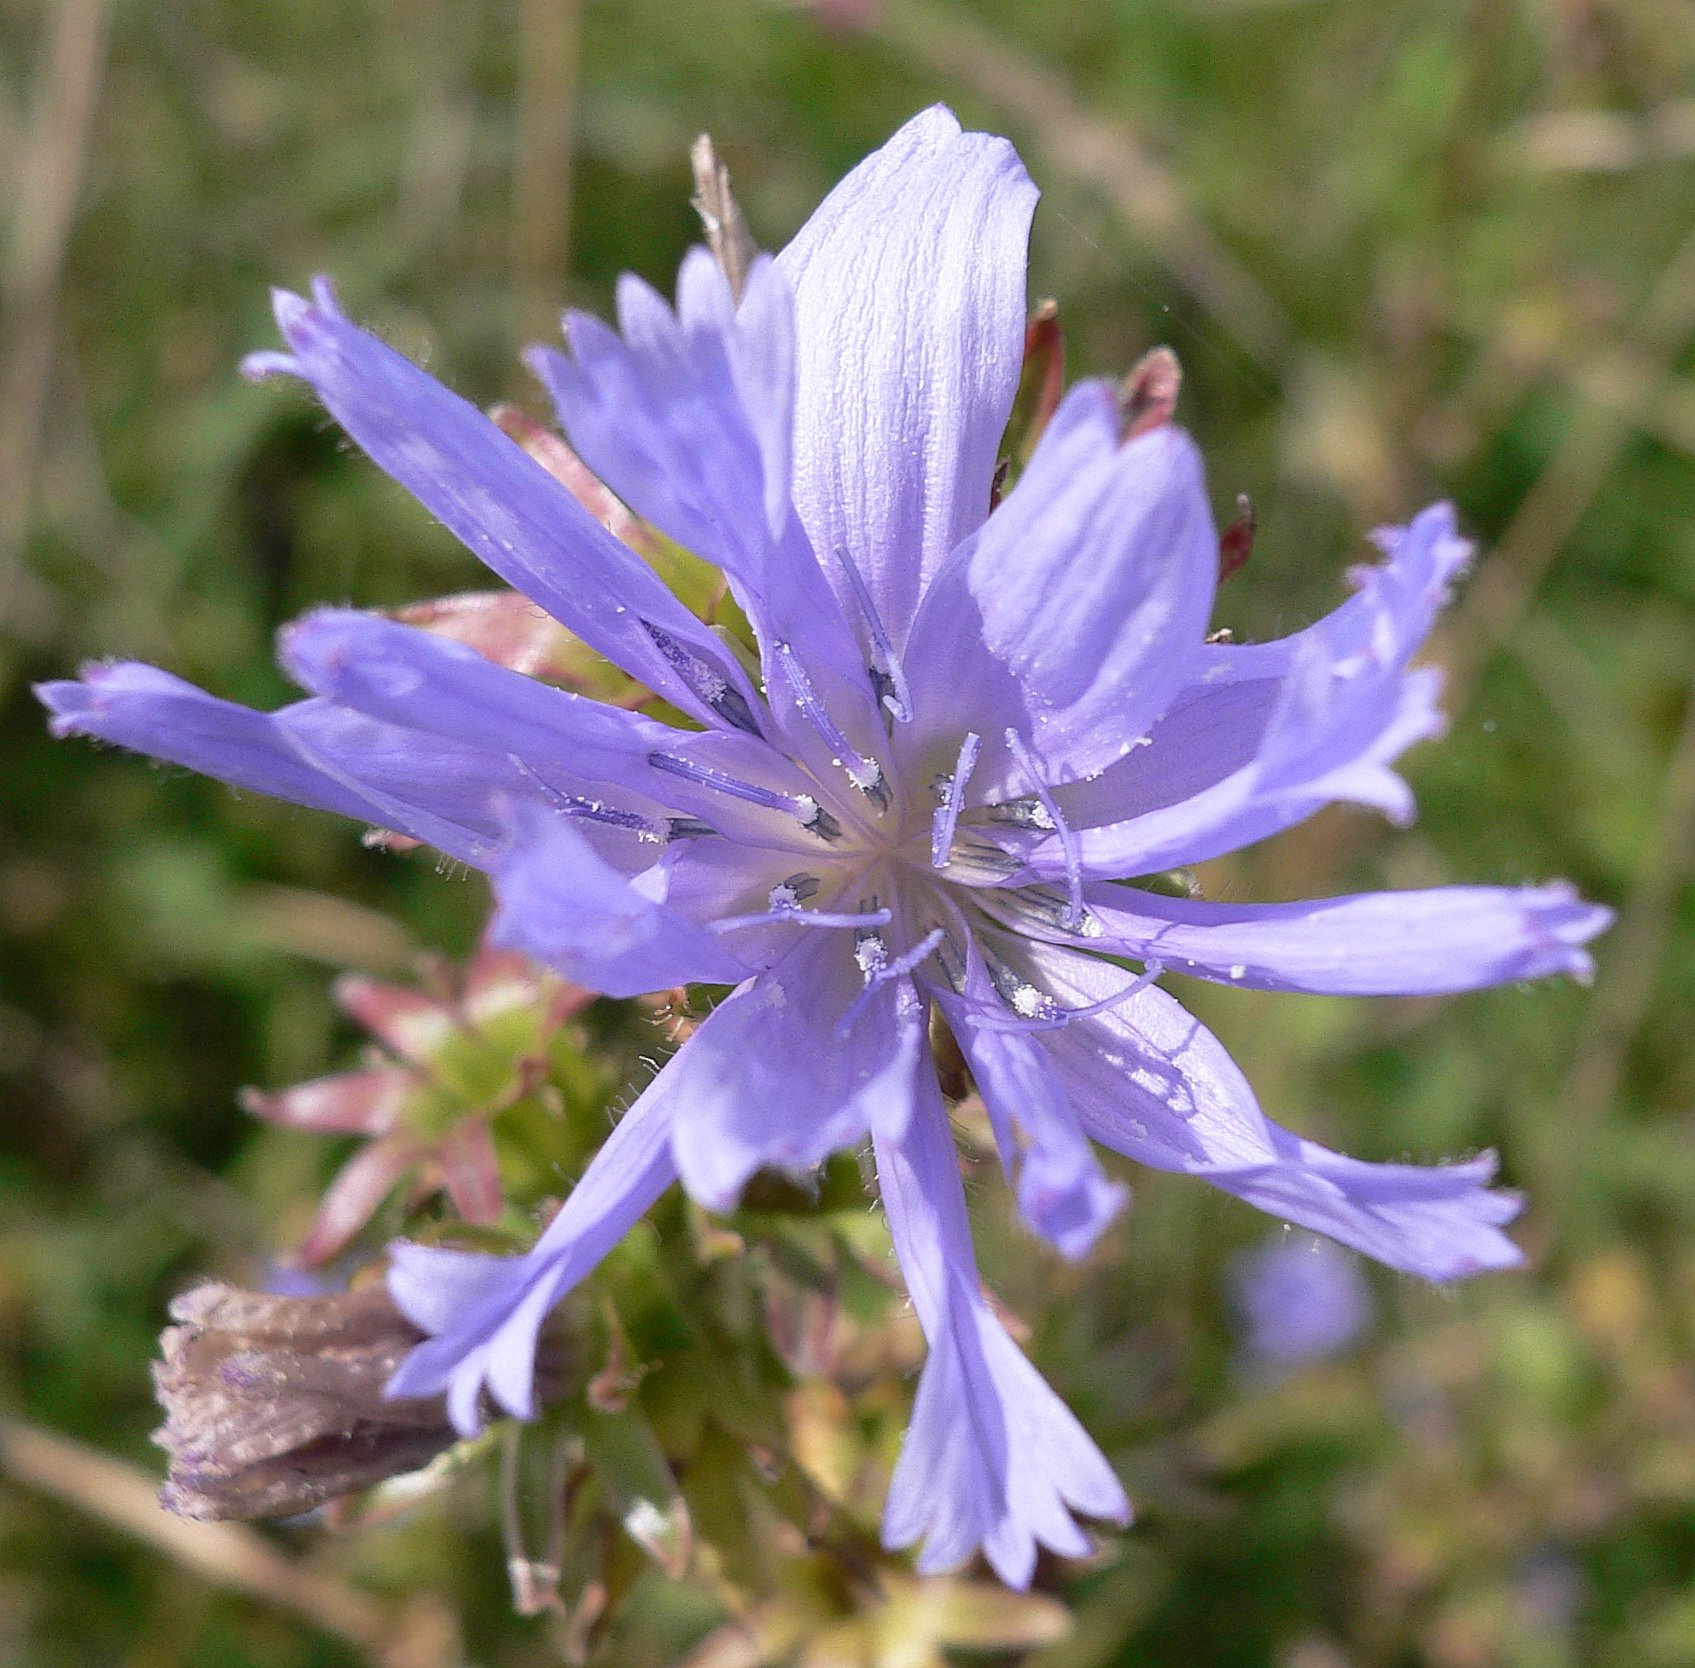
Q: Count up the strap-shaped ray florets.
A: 15